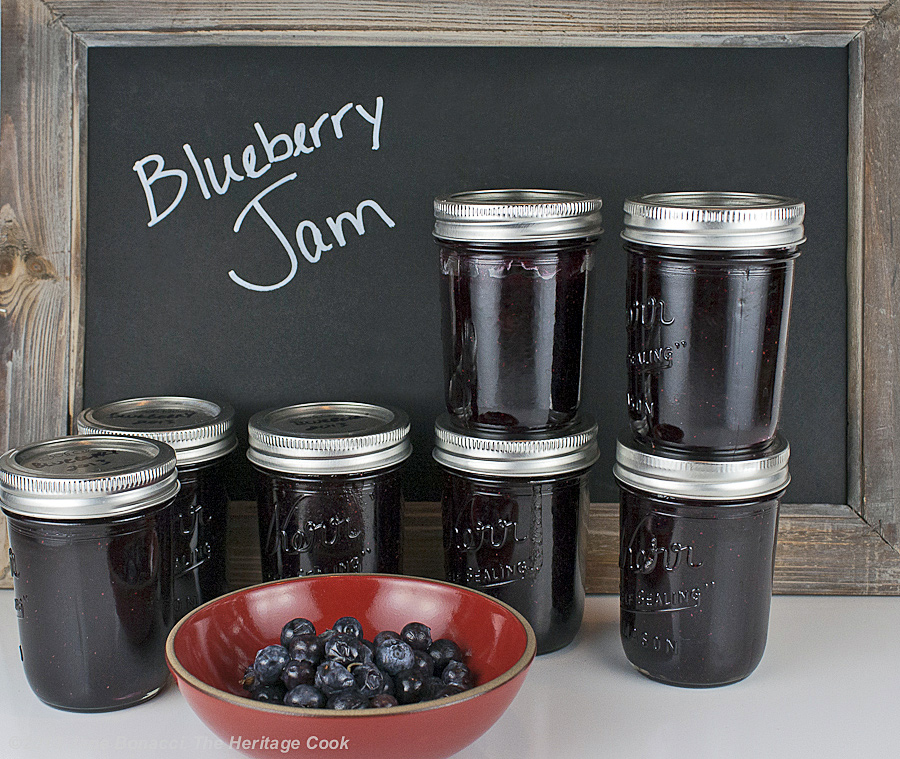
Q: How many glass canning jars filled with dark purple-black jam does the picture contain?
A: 7